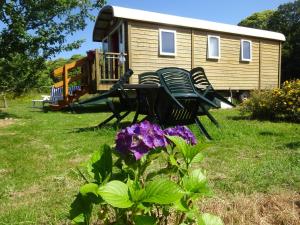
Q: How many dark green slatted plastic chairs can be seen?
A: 4